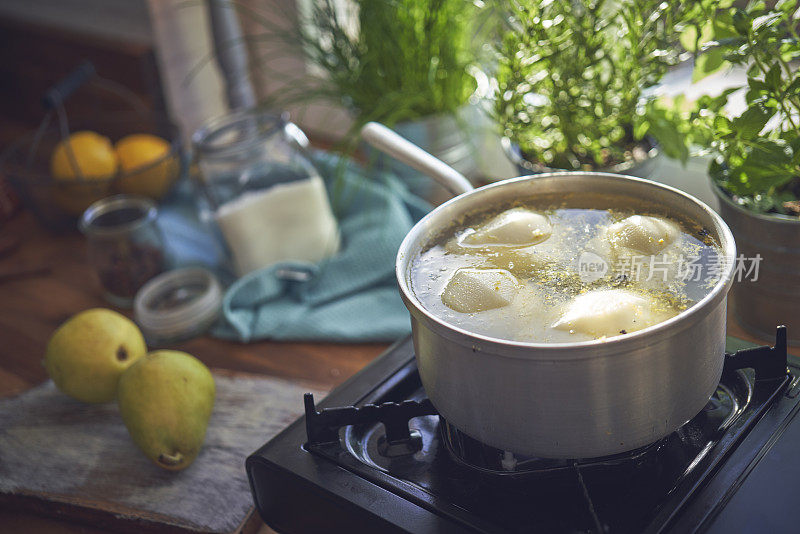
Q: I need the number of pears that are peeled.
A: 4